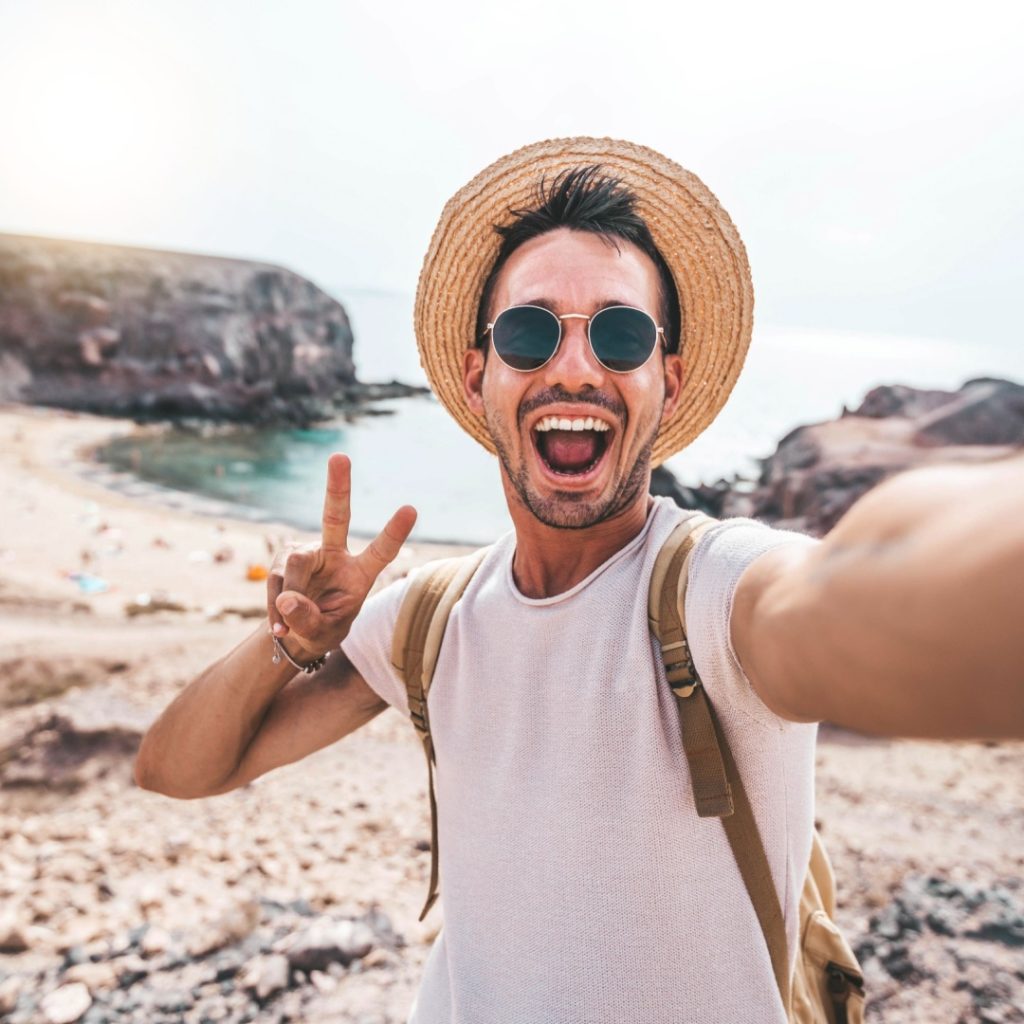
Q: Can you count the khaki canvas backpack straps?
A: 2